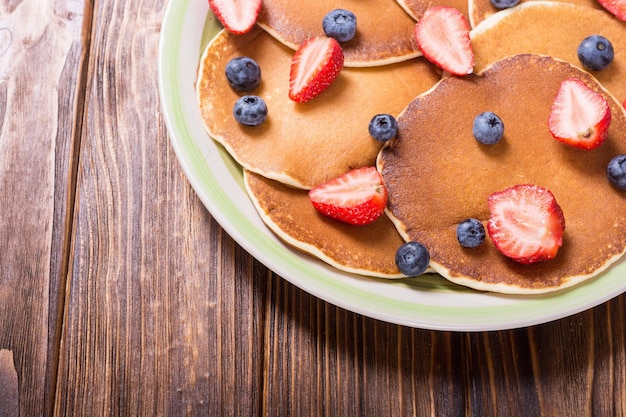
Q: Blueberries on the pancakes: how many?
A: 10